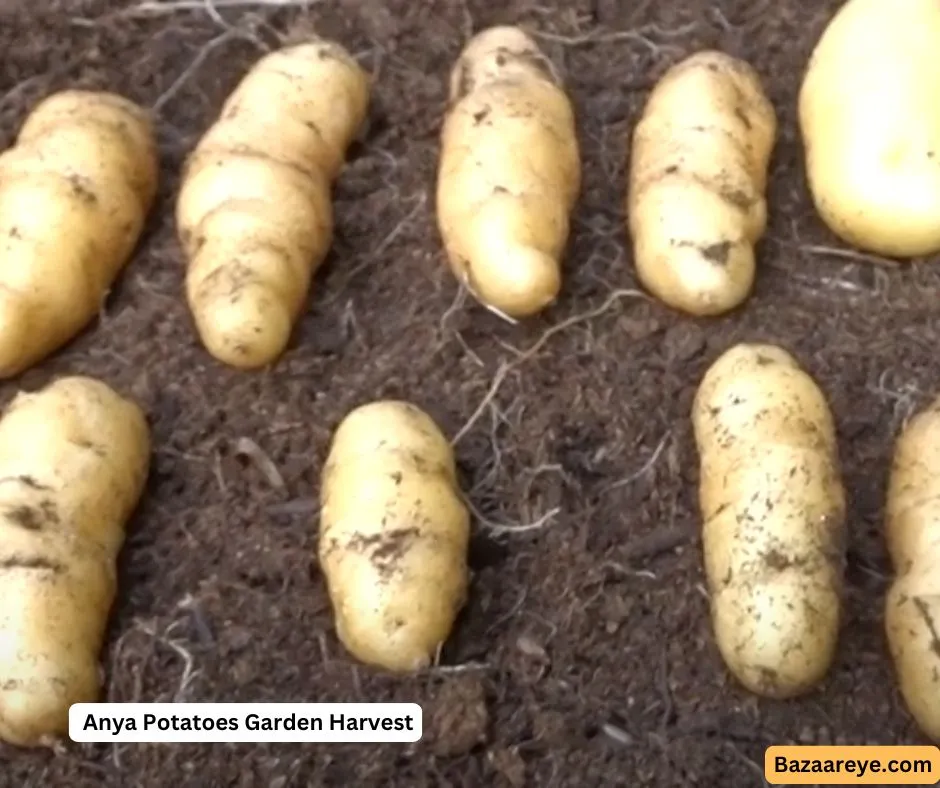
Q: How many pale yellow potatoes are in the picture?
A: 9